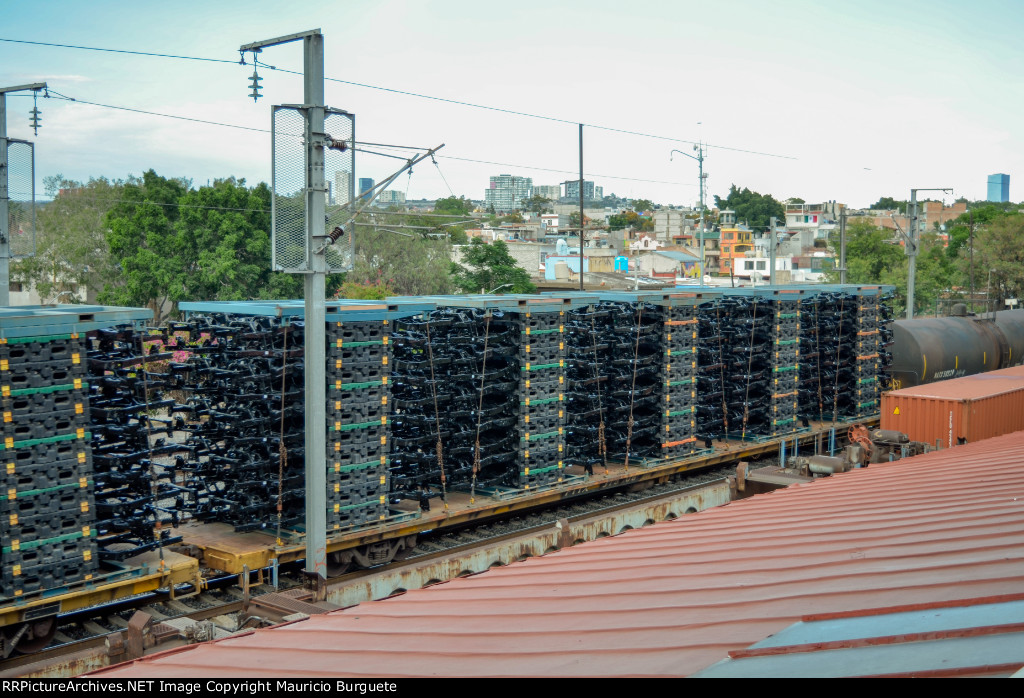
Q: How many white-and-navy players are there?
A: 0